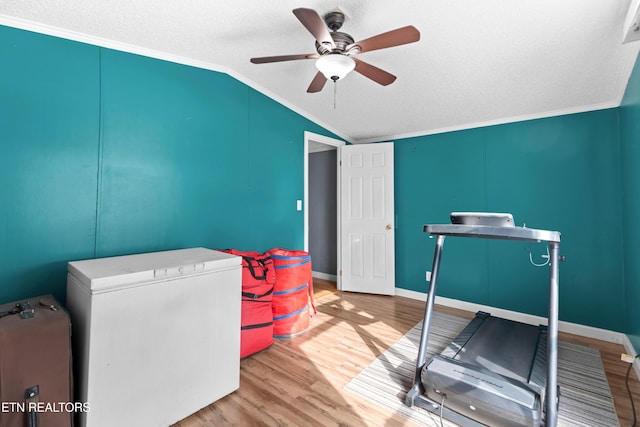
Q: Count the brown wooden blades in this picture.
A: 5